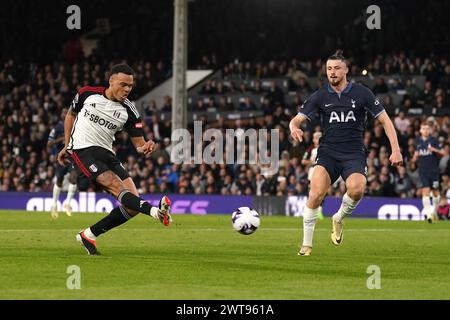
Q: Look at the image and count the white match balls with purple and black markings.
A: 1